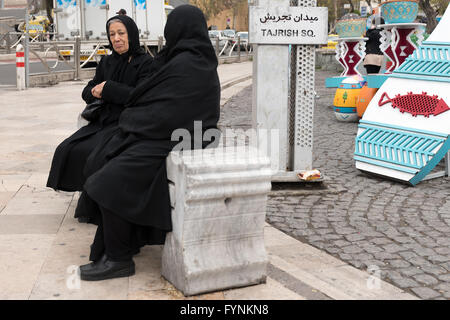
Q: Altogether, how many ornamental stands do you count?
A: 2